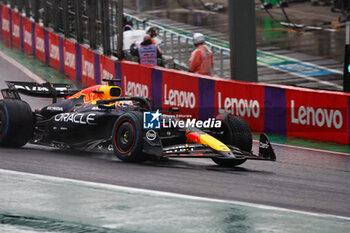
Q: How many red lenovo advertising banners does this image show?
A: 12